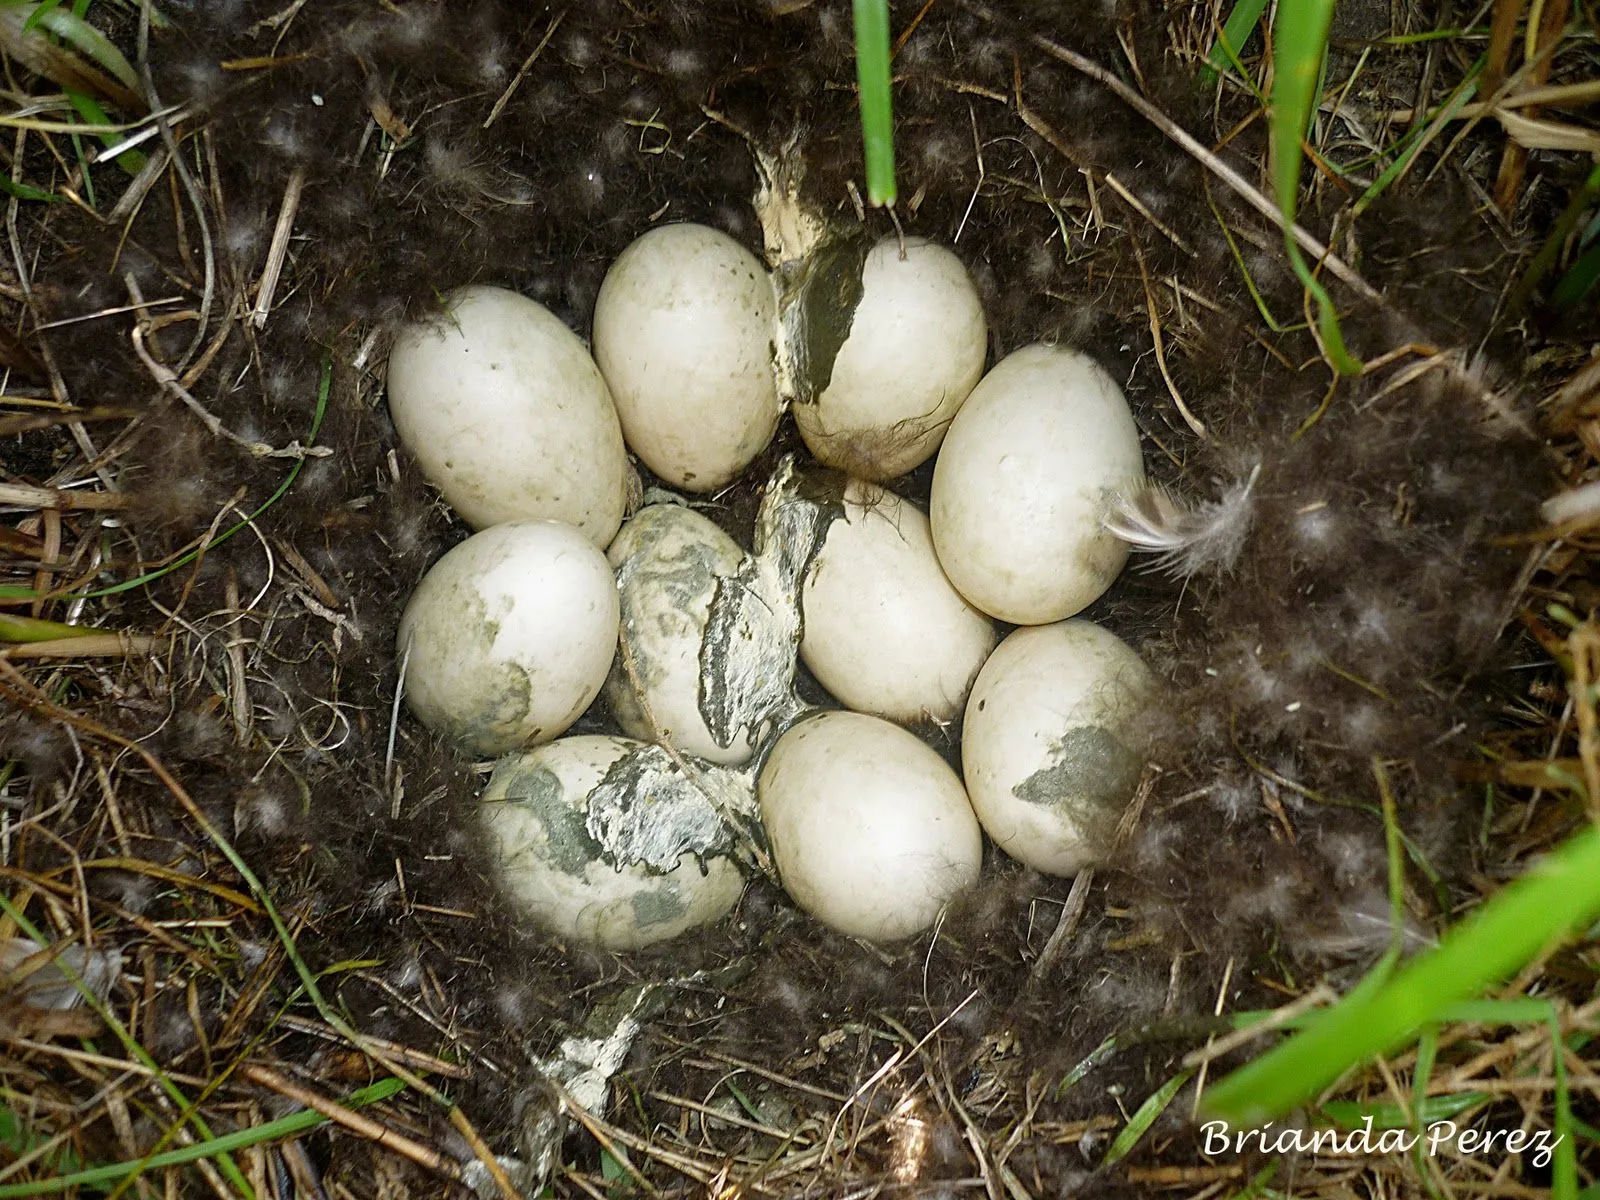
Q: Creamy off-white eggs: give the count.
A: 10